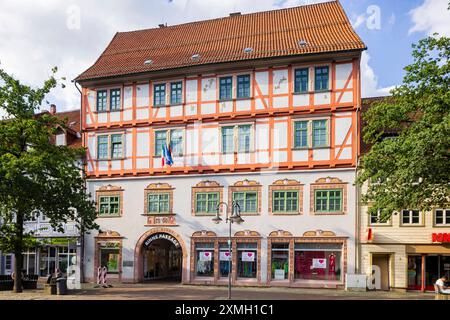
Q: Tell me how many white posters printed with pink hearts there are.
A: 4